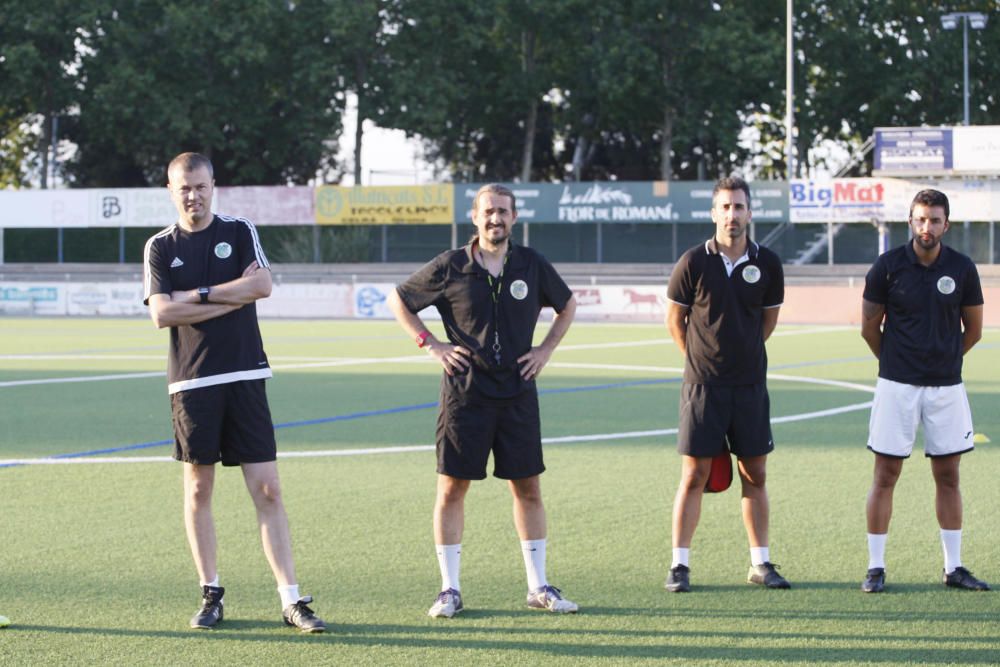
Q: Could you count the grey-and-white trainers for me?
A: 2